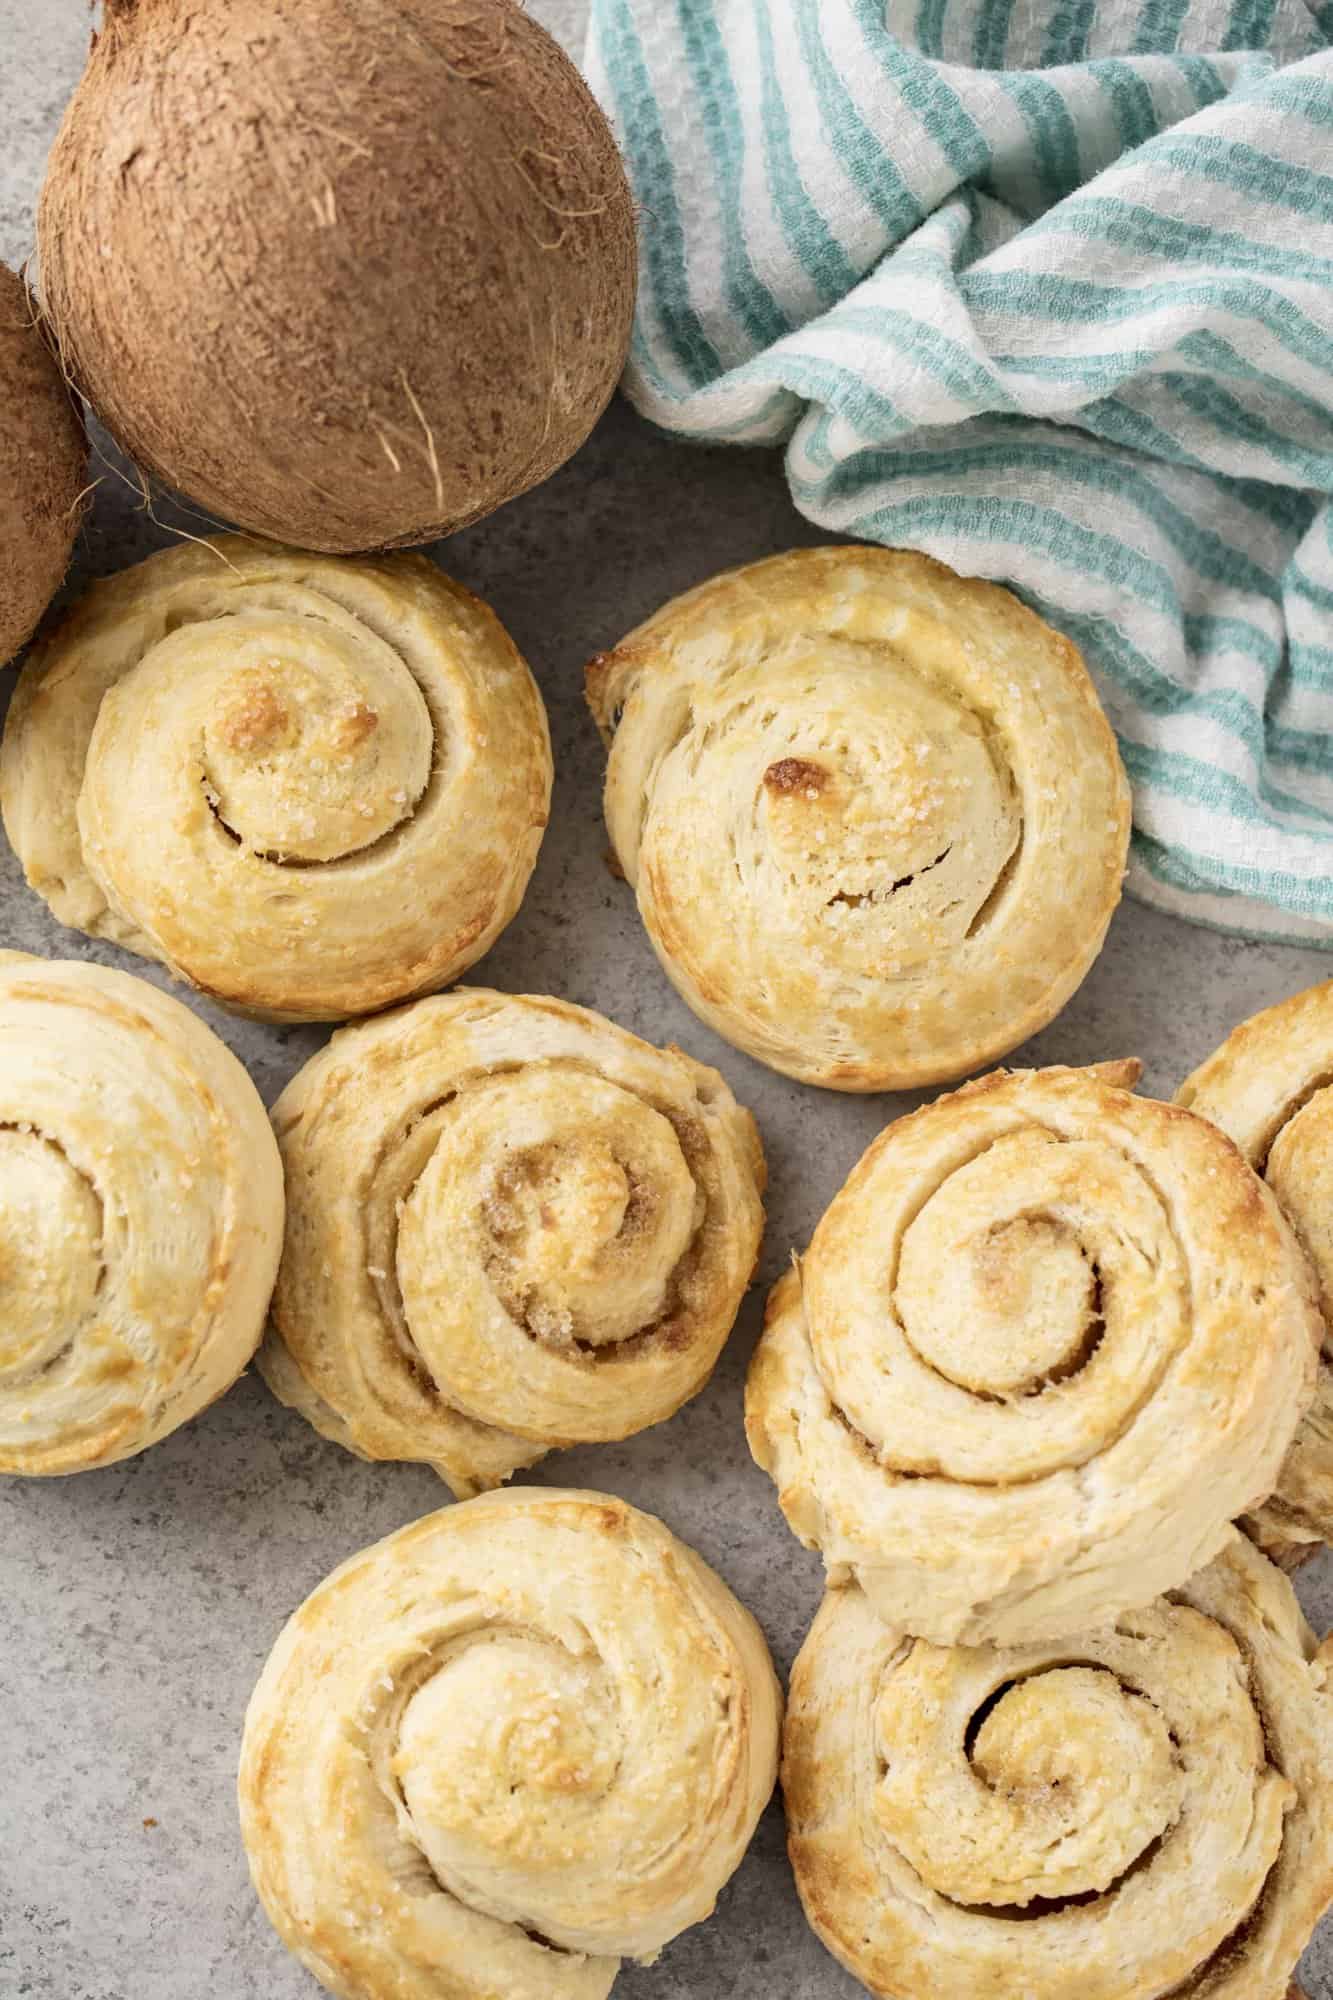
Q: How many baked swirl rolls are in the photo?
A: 8